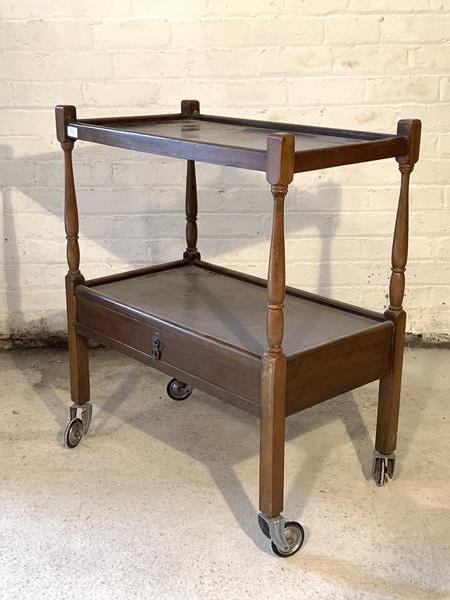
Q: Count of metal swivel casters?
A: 4